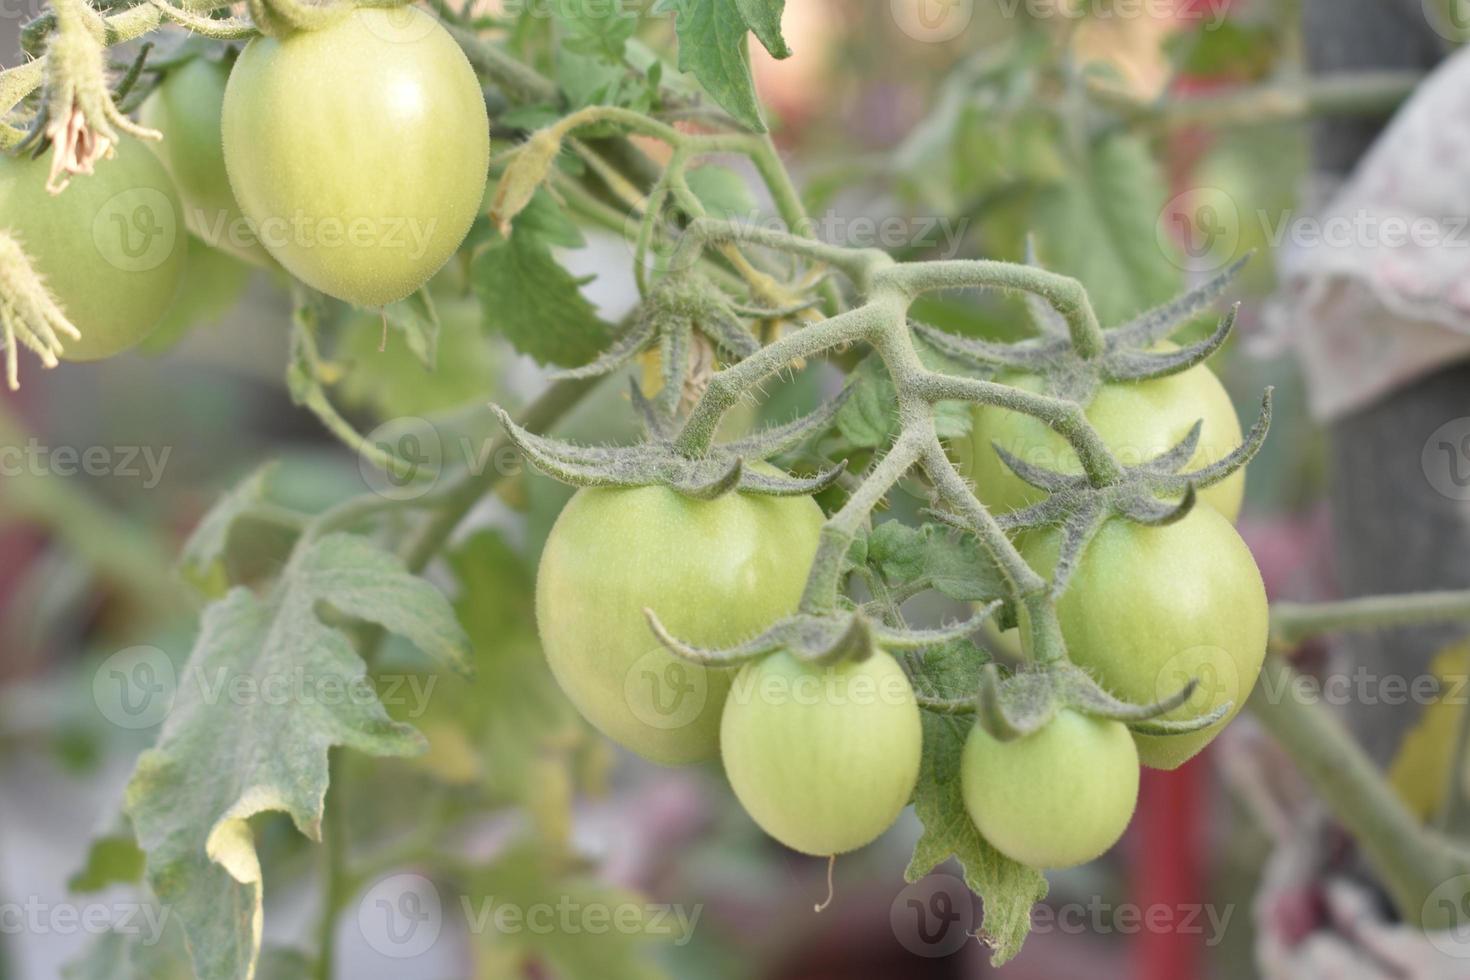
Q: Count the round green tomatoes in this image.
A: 8